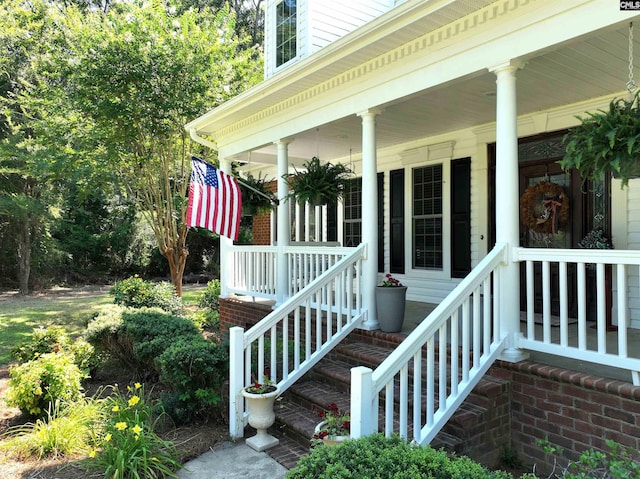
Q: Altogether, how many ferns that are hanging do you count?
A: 3